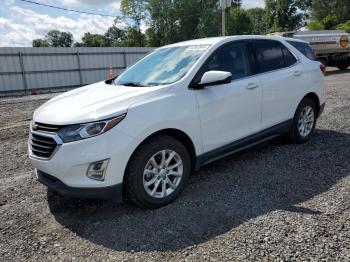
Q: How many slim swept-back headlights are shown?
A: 1